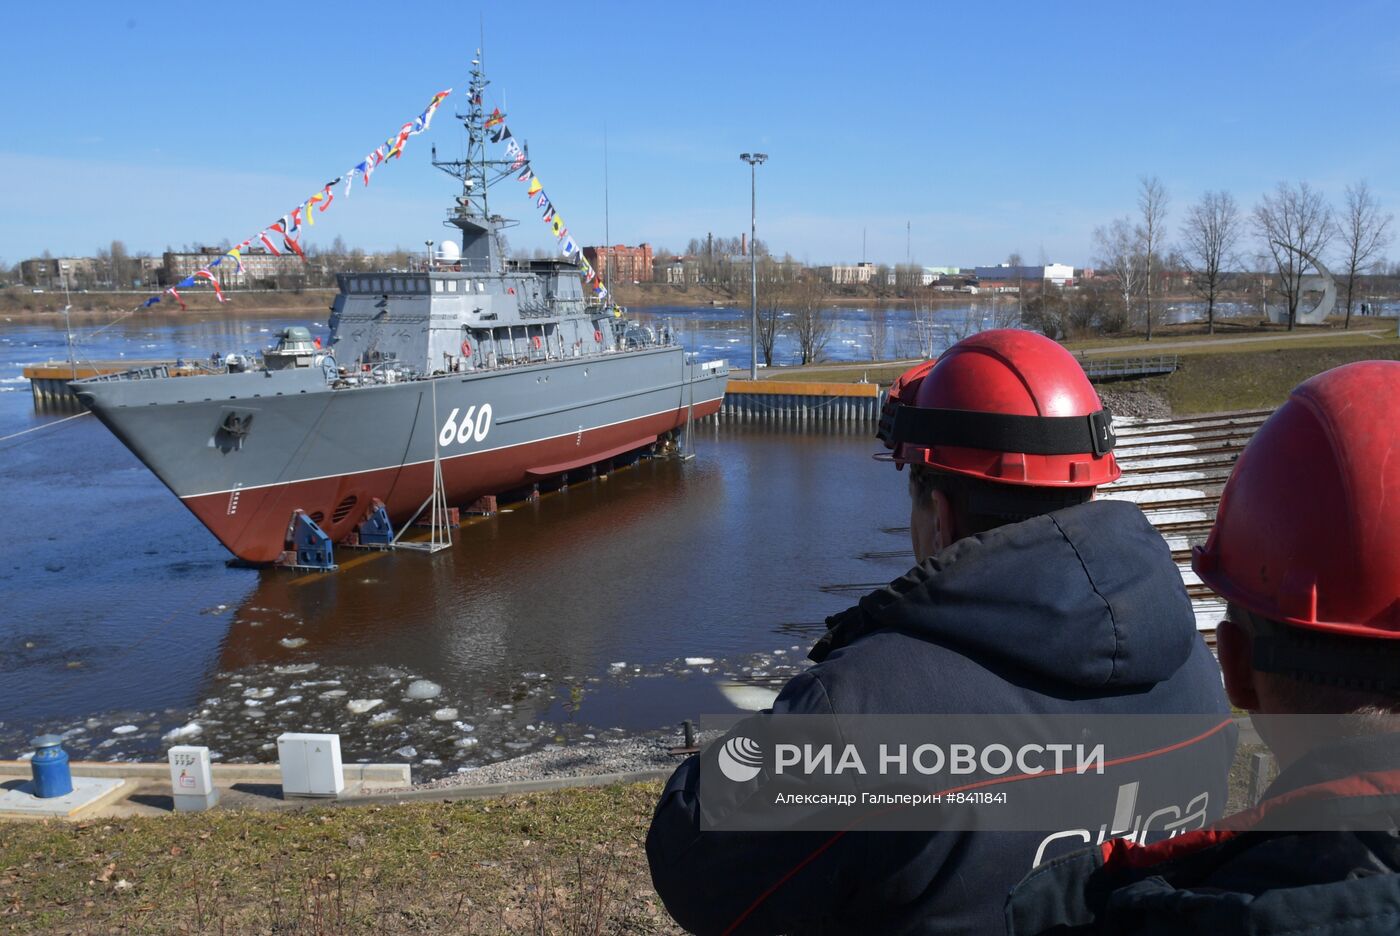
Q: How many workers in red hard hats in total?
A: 2